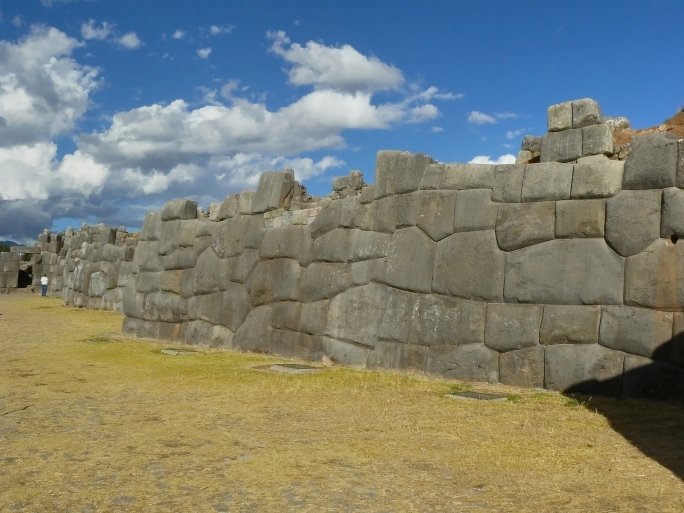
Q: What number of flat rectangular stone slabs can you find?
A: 3